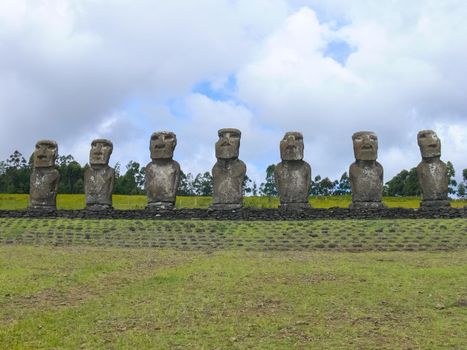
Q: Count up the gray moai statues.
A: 7